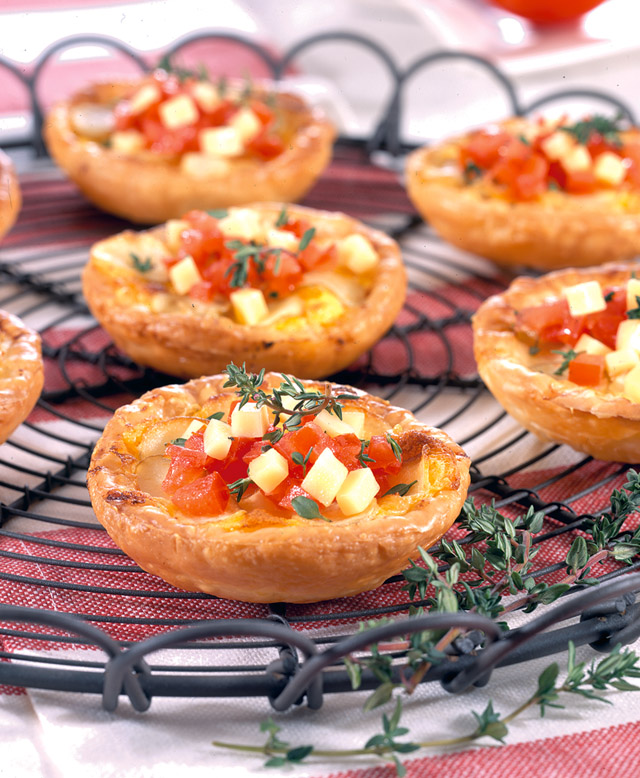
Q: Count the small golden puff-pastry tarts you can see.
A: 7